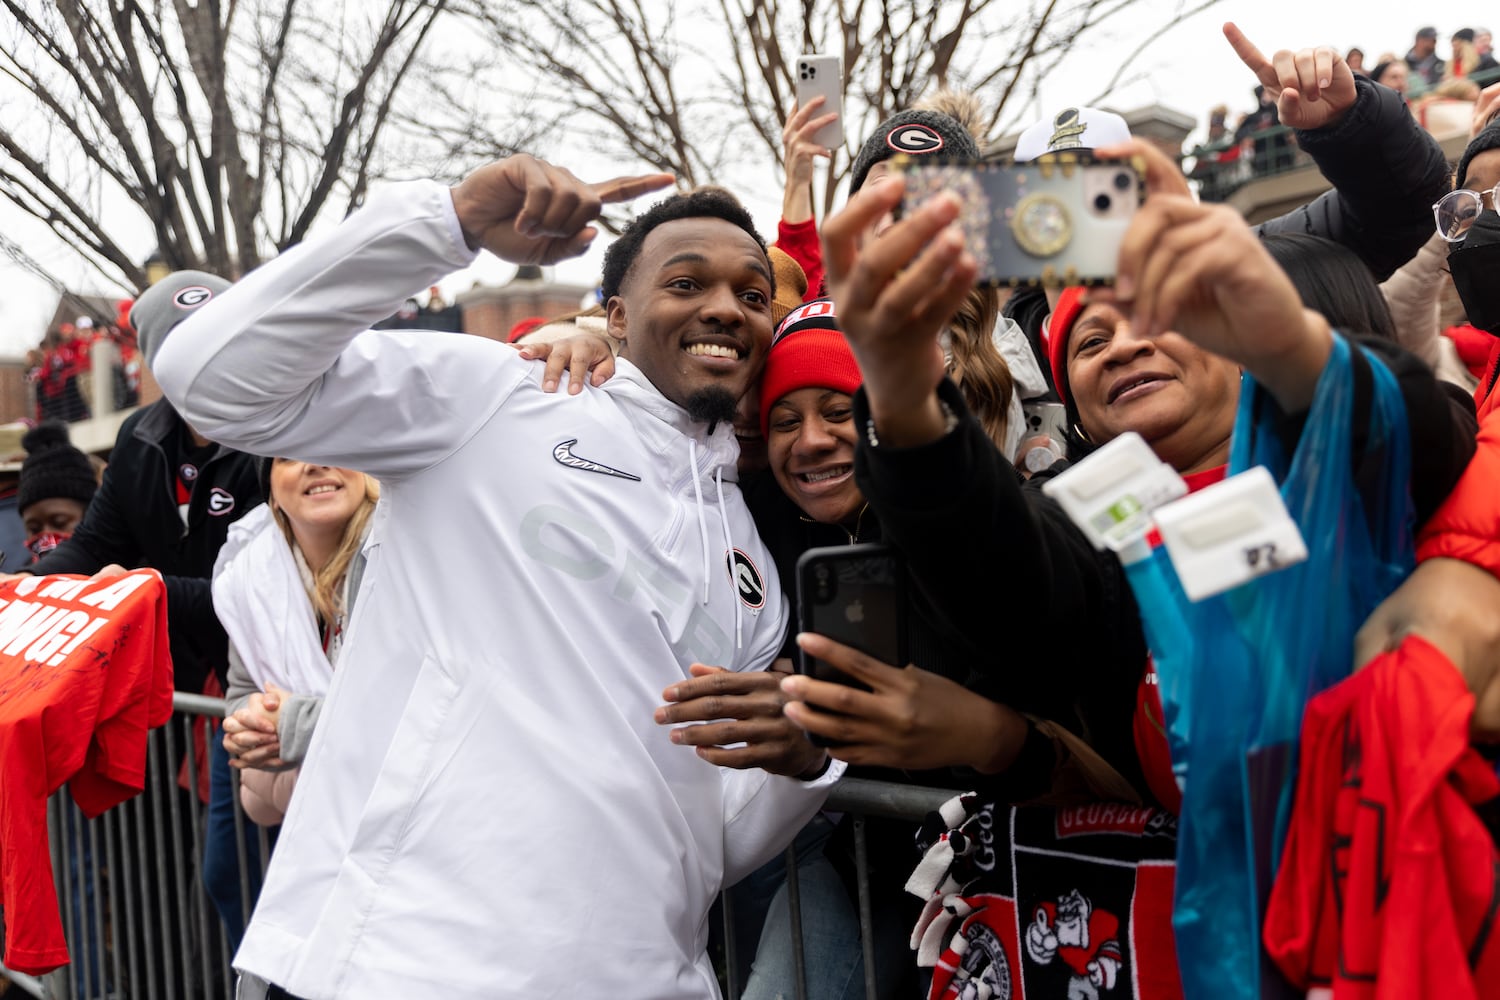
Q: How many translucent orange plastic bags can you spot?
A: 0